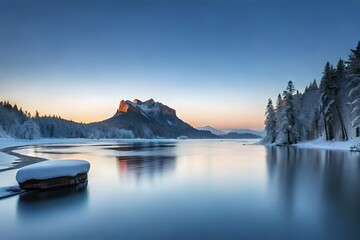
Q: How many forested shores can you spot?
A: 2